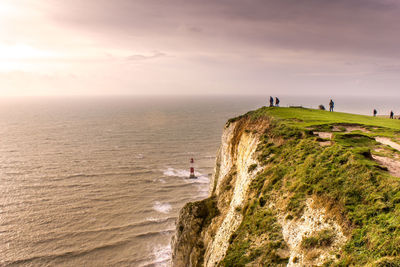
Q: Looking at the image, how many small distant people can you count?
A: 5